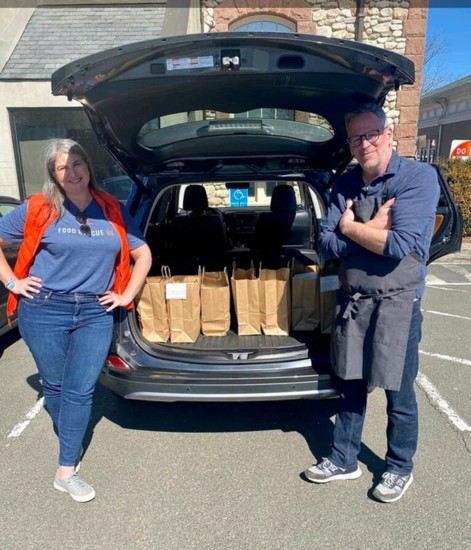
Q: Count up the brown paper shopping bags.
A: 7